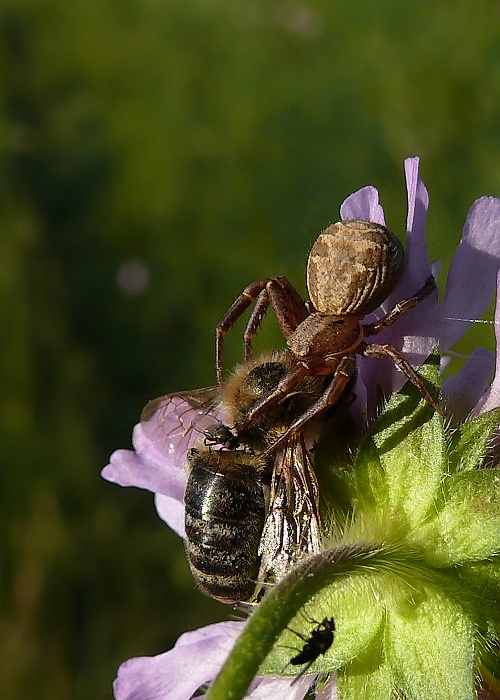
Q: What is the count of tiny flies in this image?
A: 2